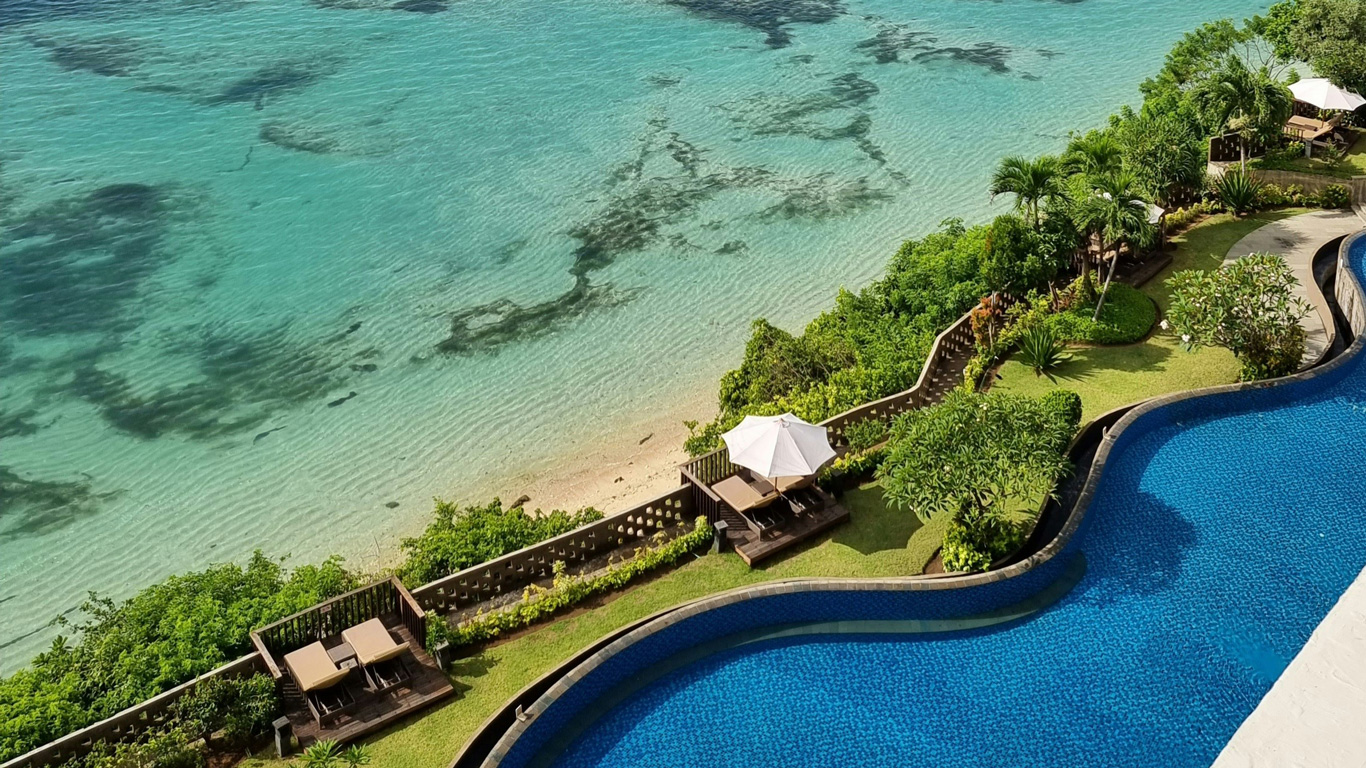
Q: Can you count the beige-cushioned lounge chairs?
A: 6